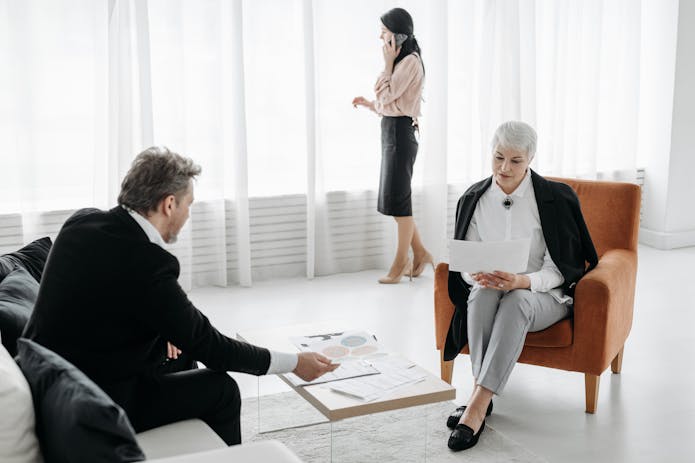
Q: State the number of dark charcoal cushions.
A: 3